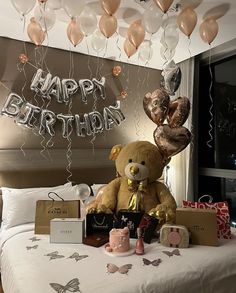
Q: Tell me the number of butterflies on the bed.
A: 8